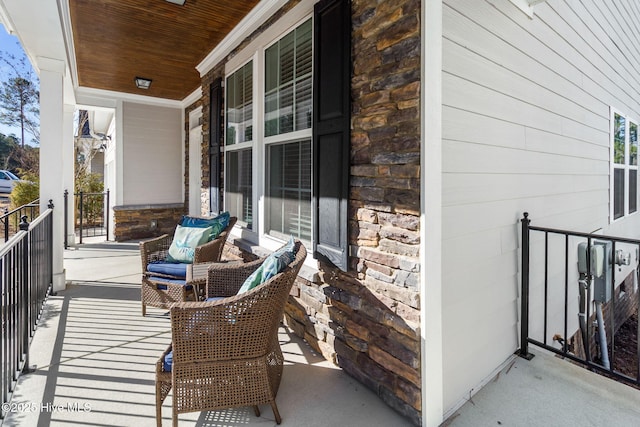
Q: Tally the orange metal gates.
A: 0